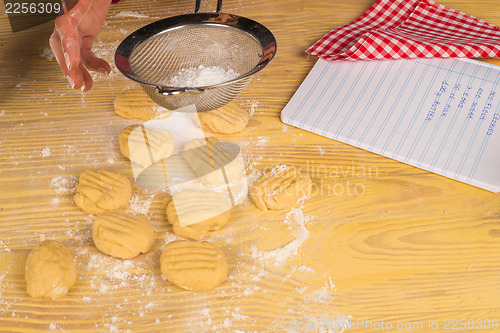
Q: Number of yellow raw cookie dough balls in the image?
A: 10